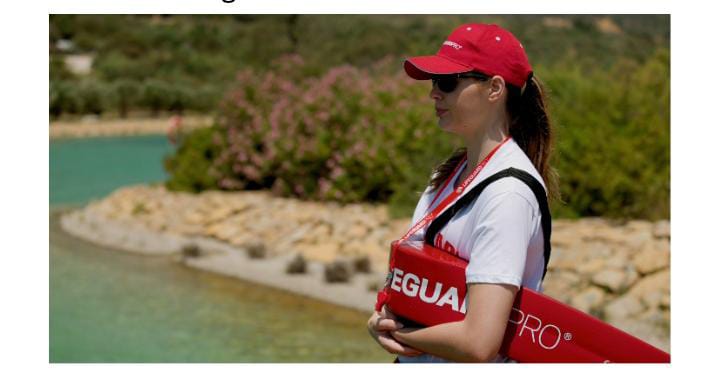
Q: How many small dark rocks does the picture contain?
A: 5